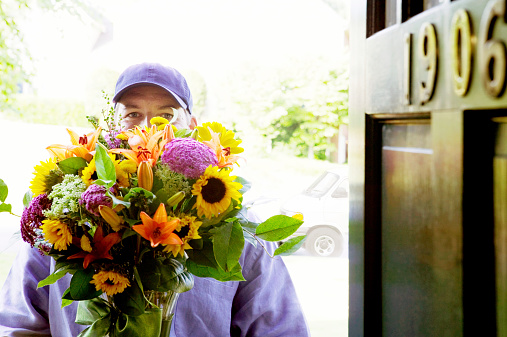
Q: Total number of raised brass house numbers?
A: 4